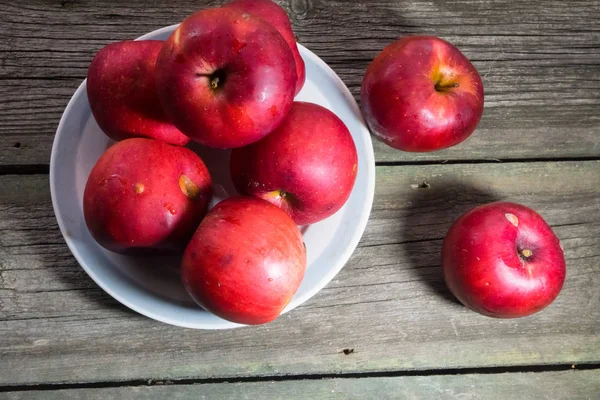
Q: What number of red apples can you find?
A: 8